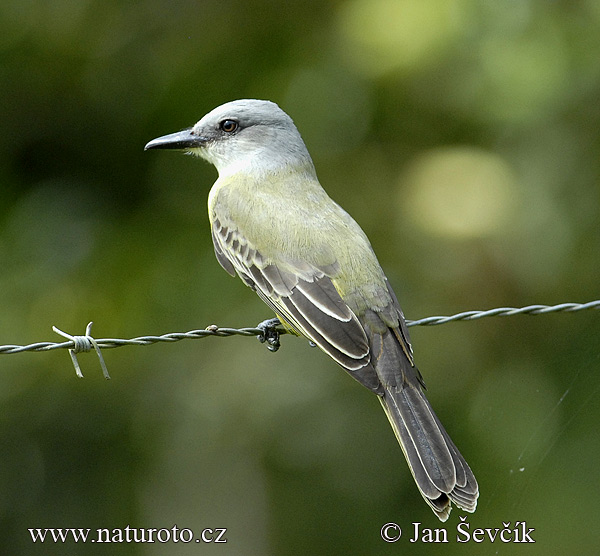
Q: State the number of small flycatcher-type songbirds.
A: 1